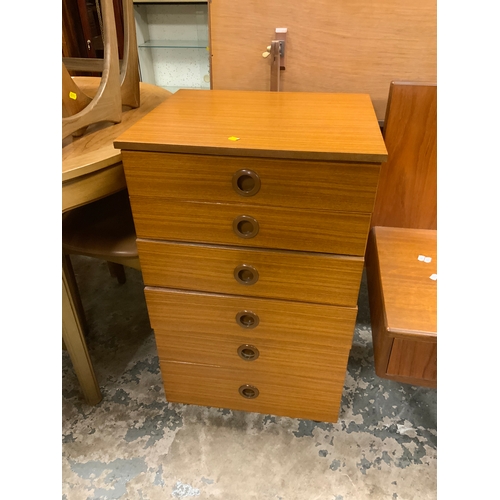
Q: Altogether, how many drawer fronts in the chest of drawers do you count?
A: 6